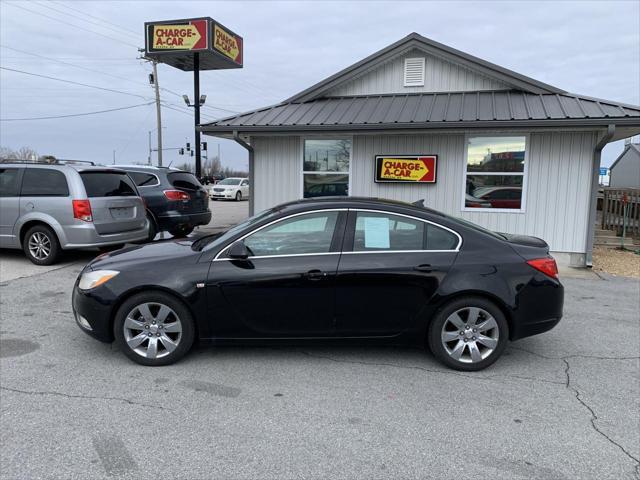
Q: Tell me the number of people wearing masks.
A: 0